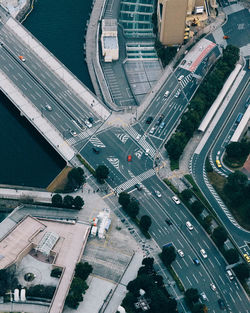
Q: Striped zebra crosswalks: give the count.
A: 3